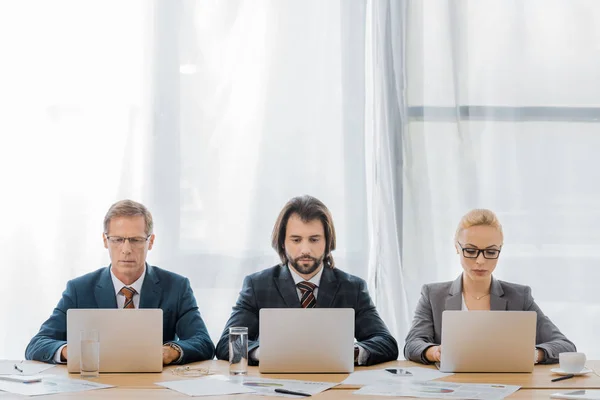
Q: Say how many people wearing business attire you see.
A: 3